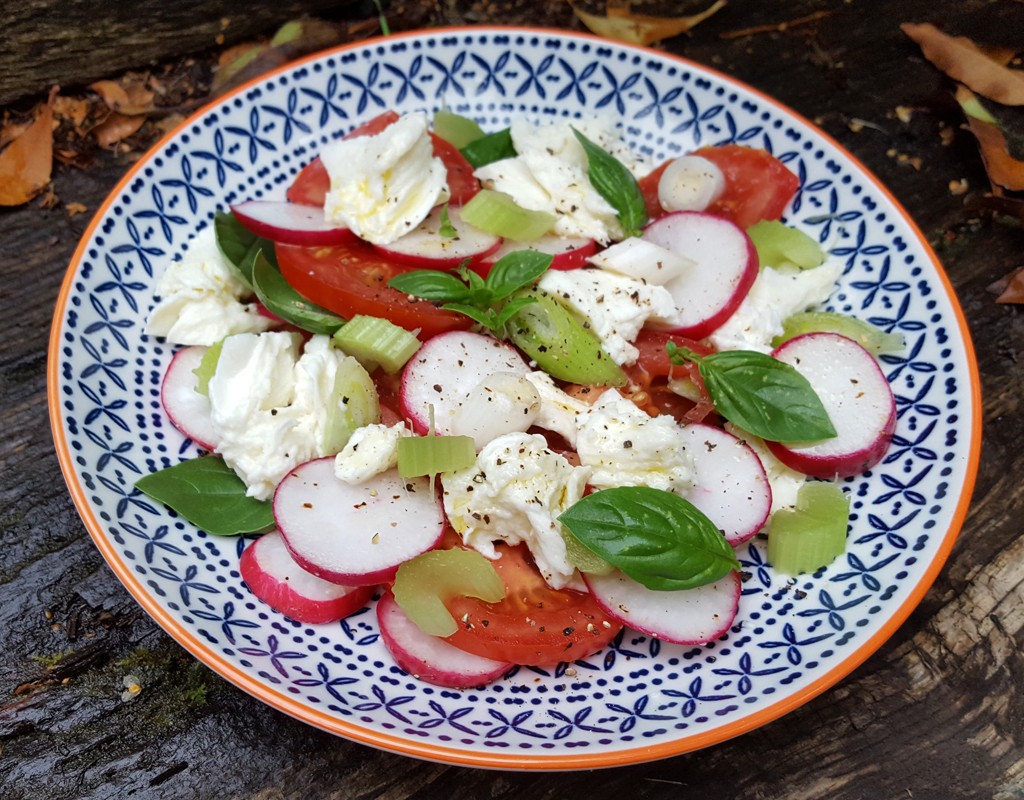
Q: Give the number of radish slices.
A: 12